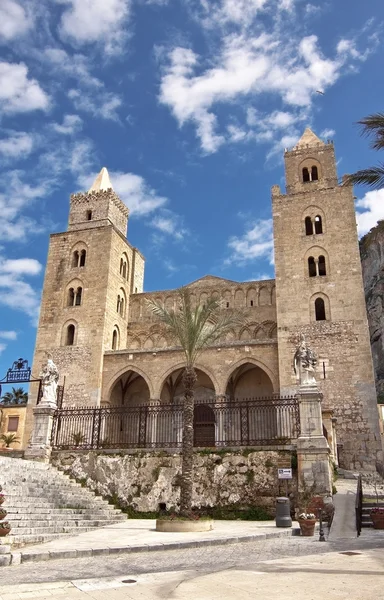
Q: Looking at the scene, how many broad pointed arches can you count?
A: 3